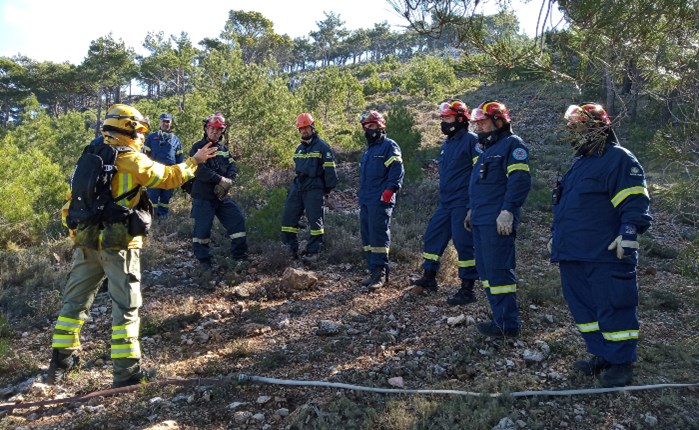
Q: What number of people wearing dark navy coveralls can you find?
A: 7